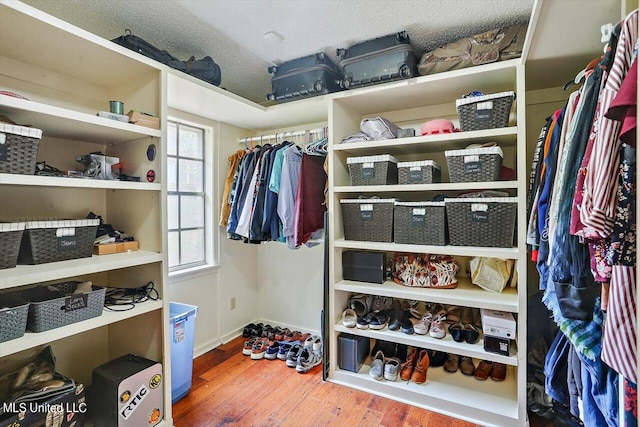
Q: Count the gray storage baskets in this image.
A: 12